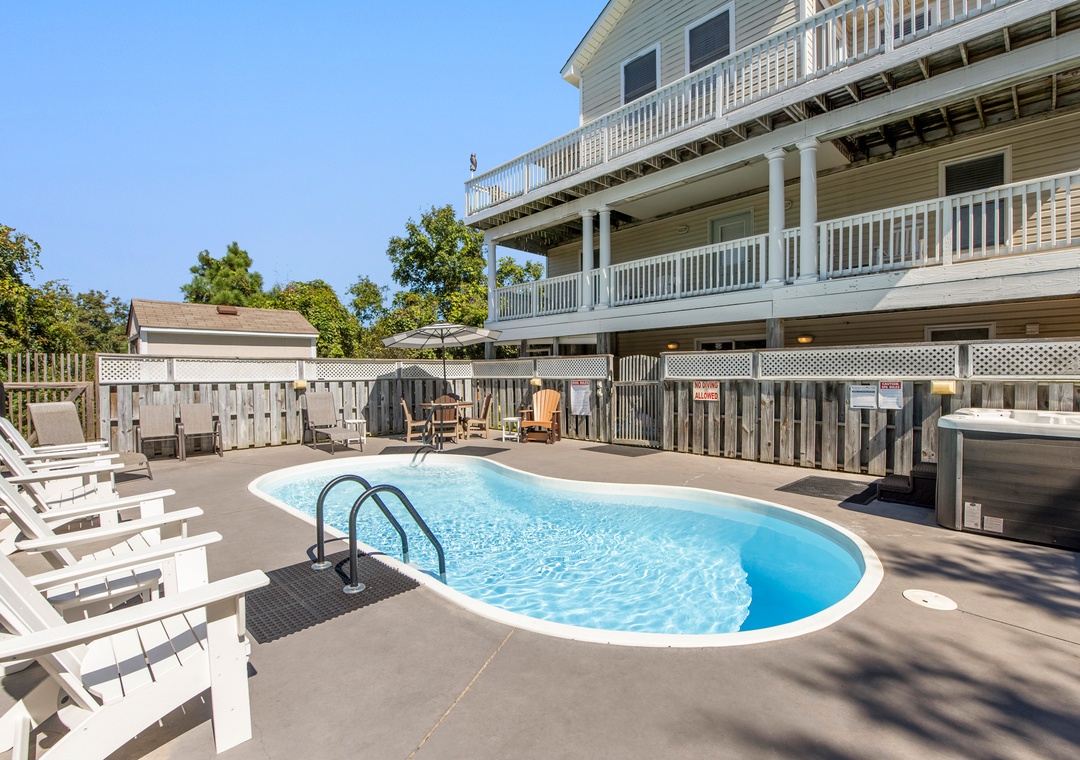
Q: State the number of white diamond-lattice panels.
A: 9